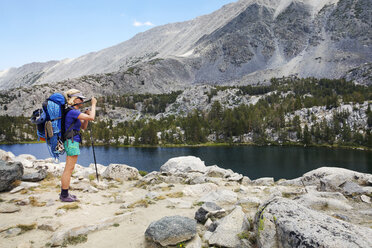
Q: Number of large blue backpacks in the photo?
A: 1